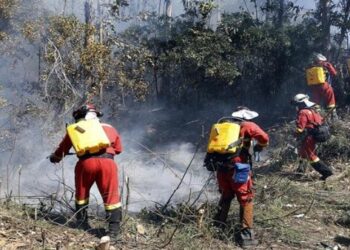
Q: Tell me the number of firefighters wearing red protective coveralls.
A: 4